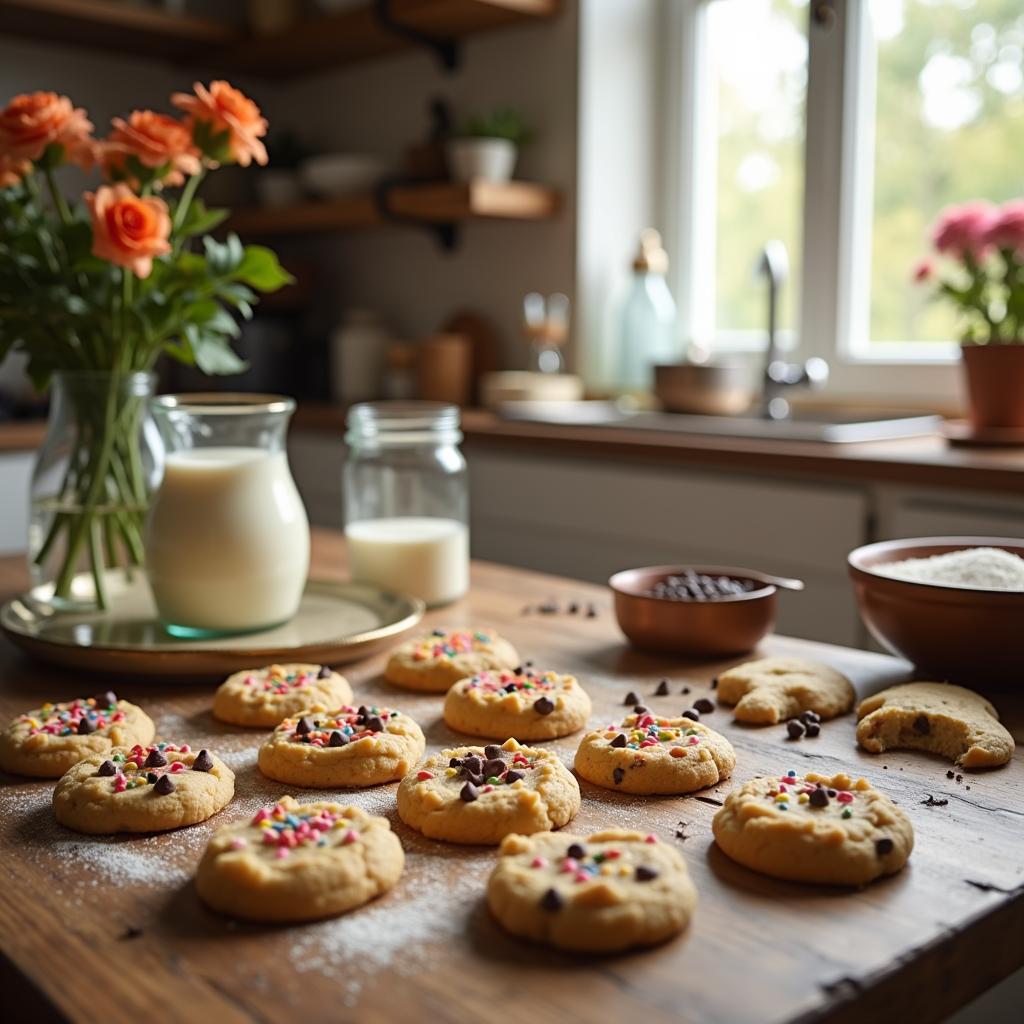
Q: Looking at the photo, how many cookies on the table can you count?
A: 13